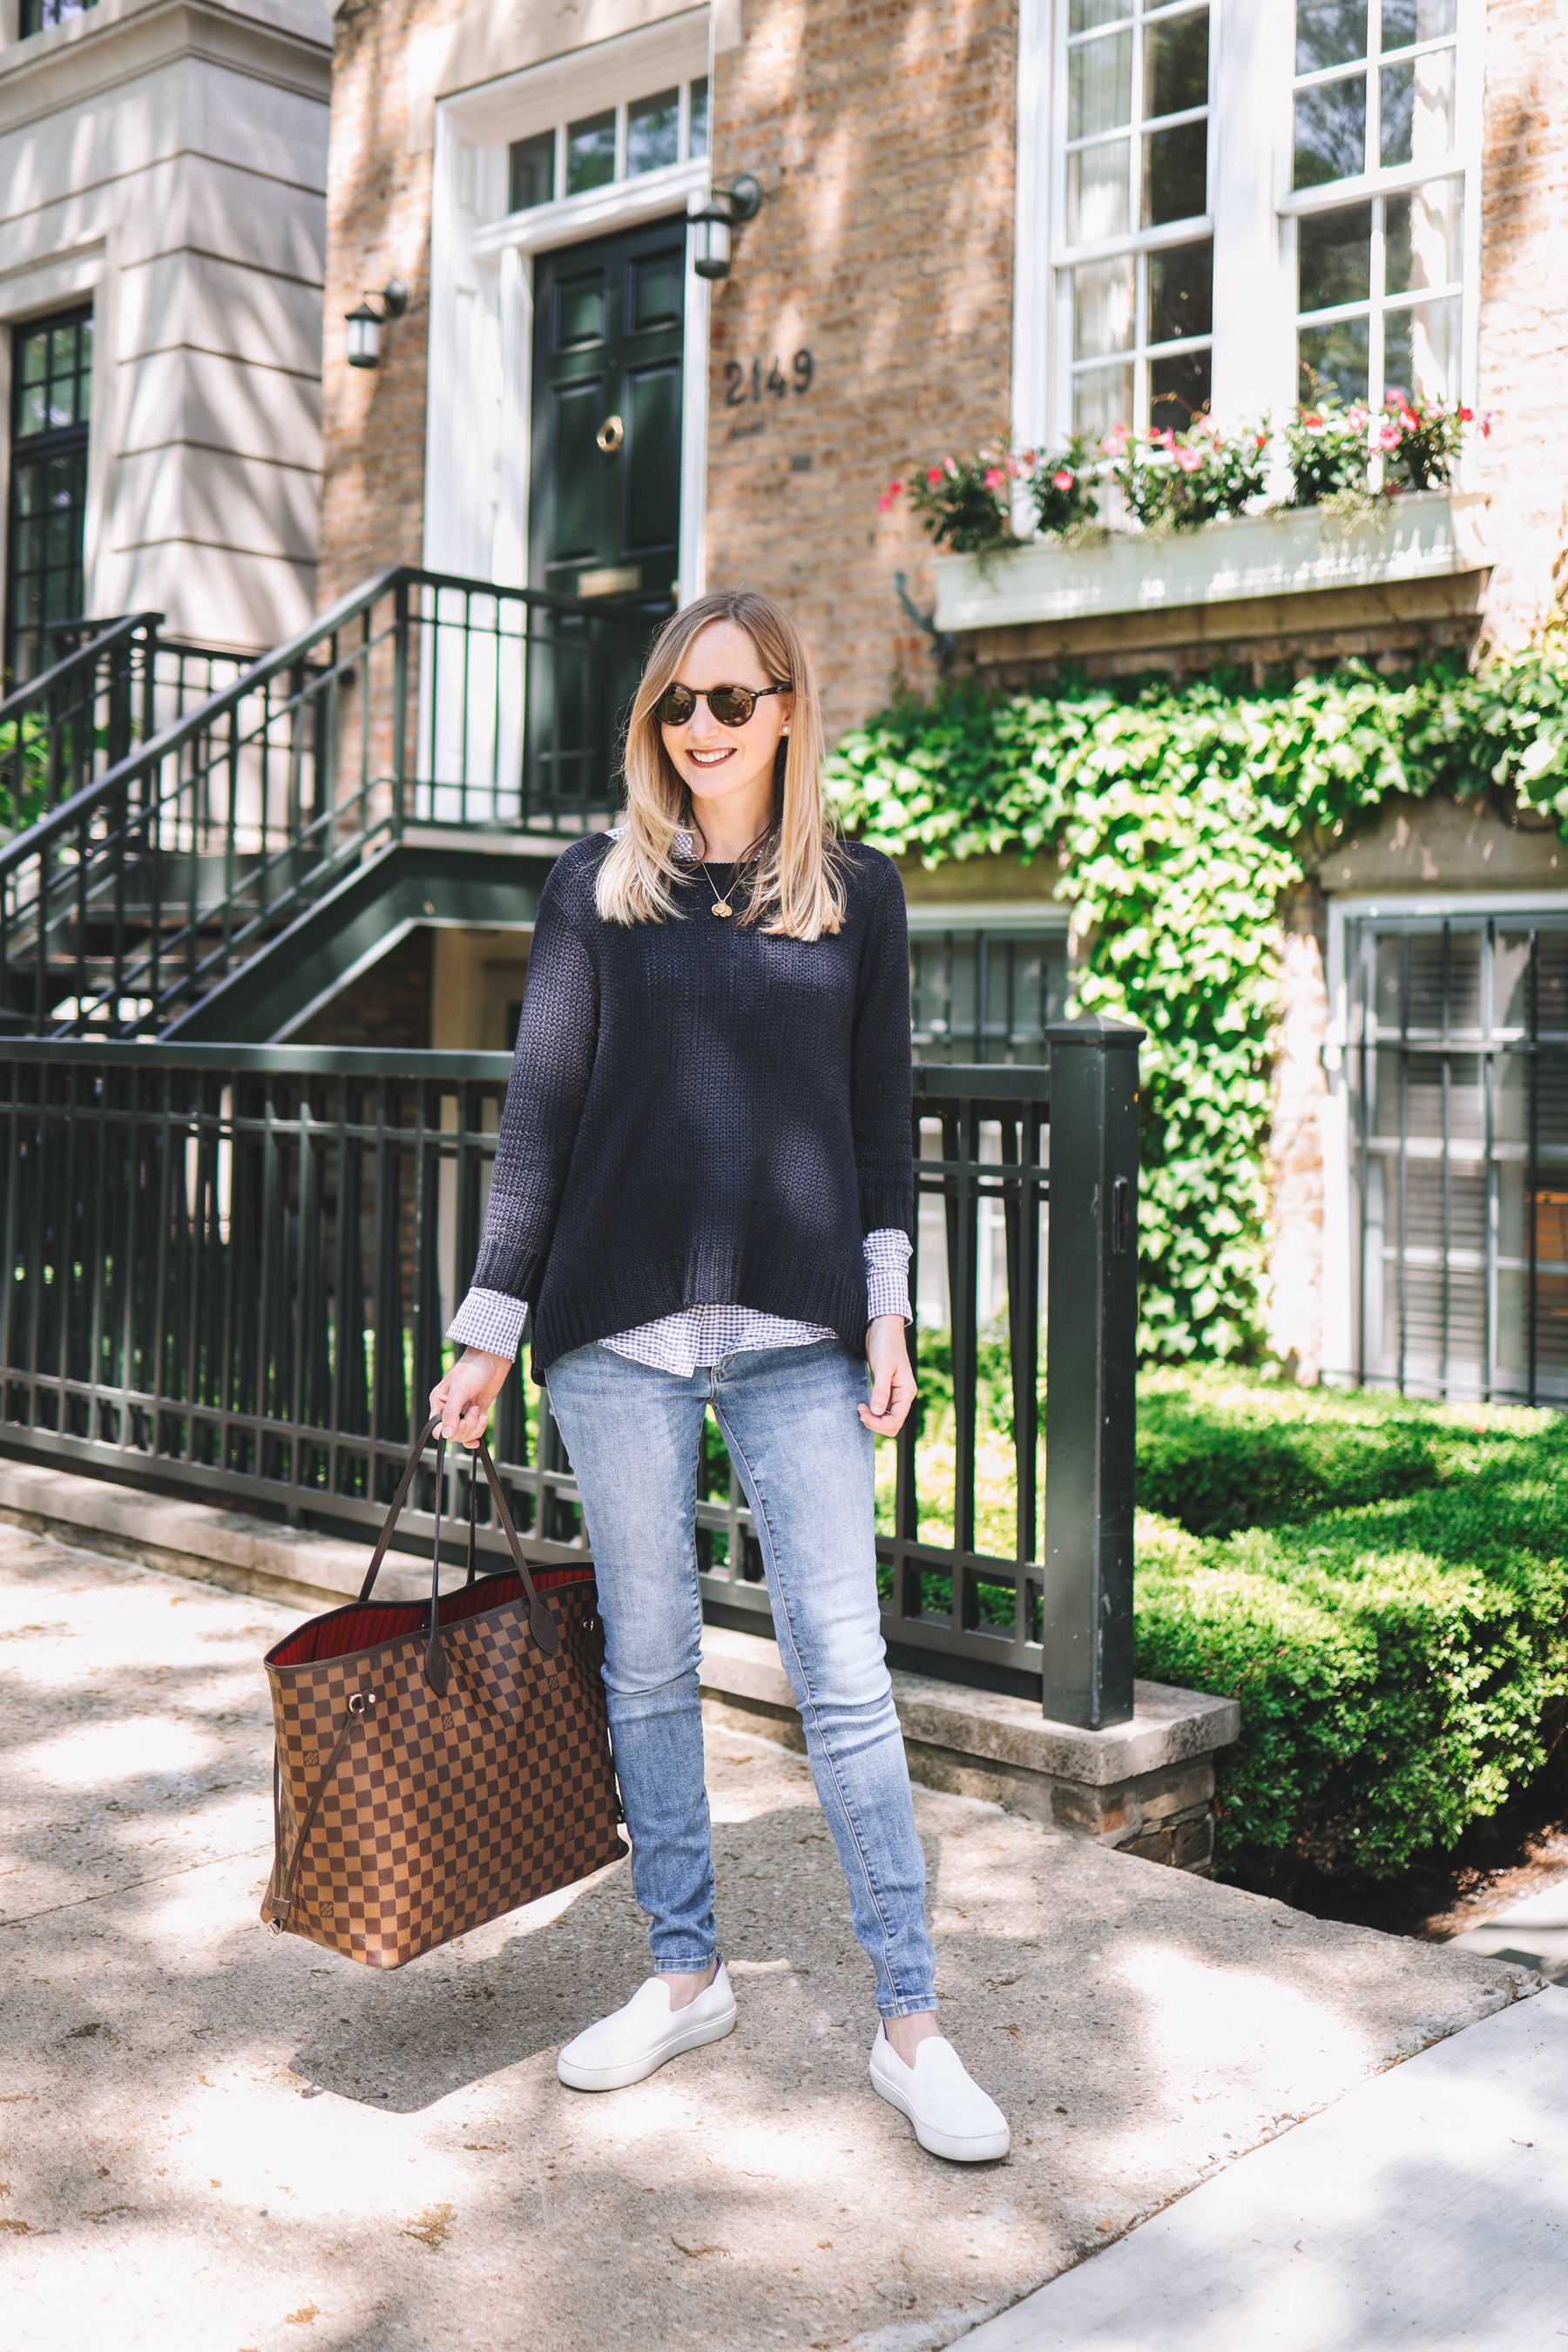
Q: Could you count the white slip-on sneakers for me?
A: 2